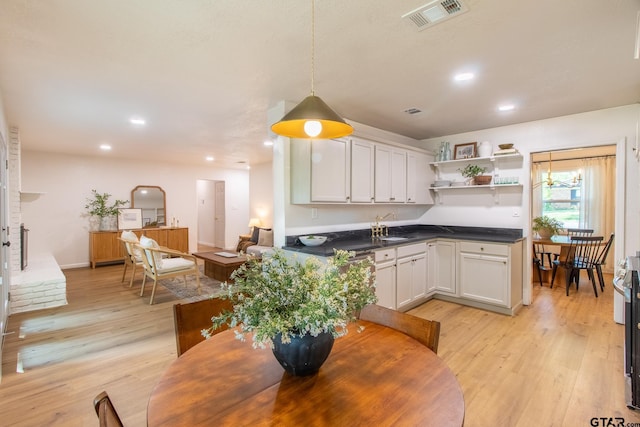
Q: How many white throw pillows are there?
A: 2